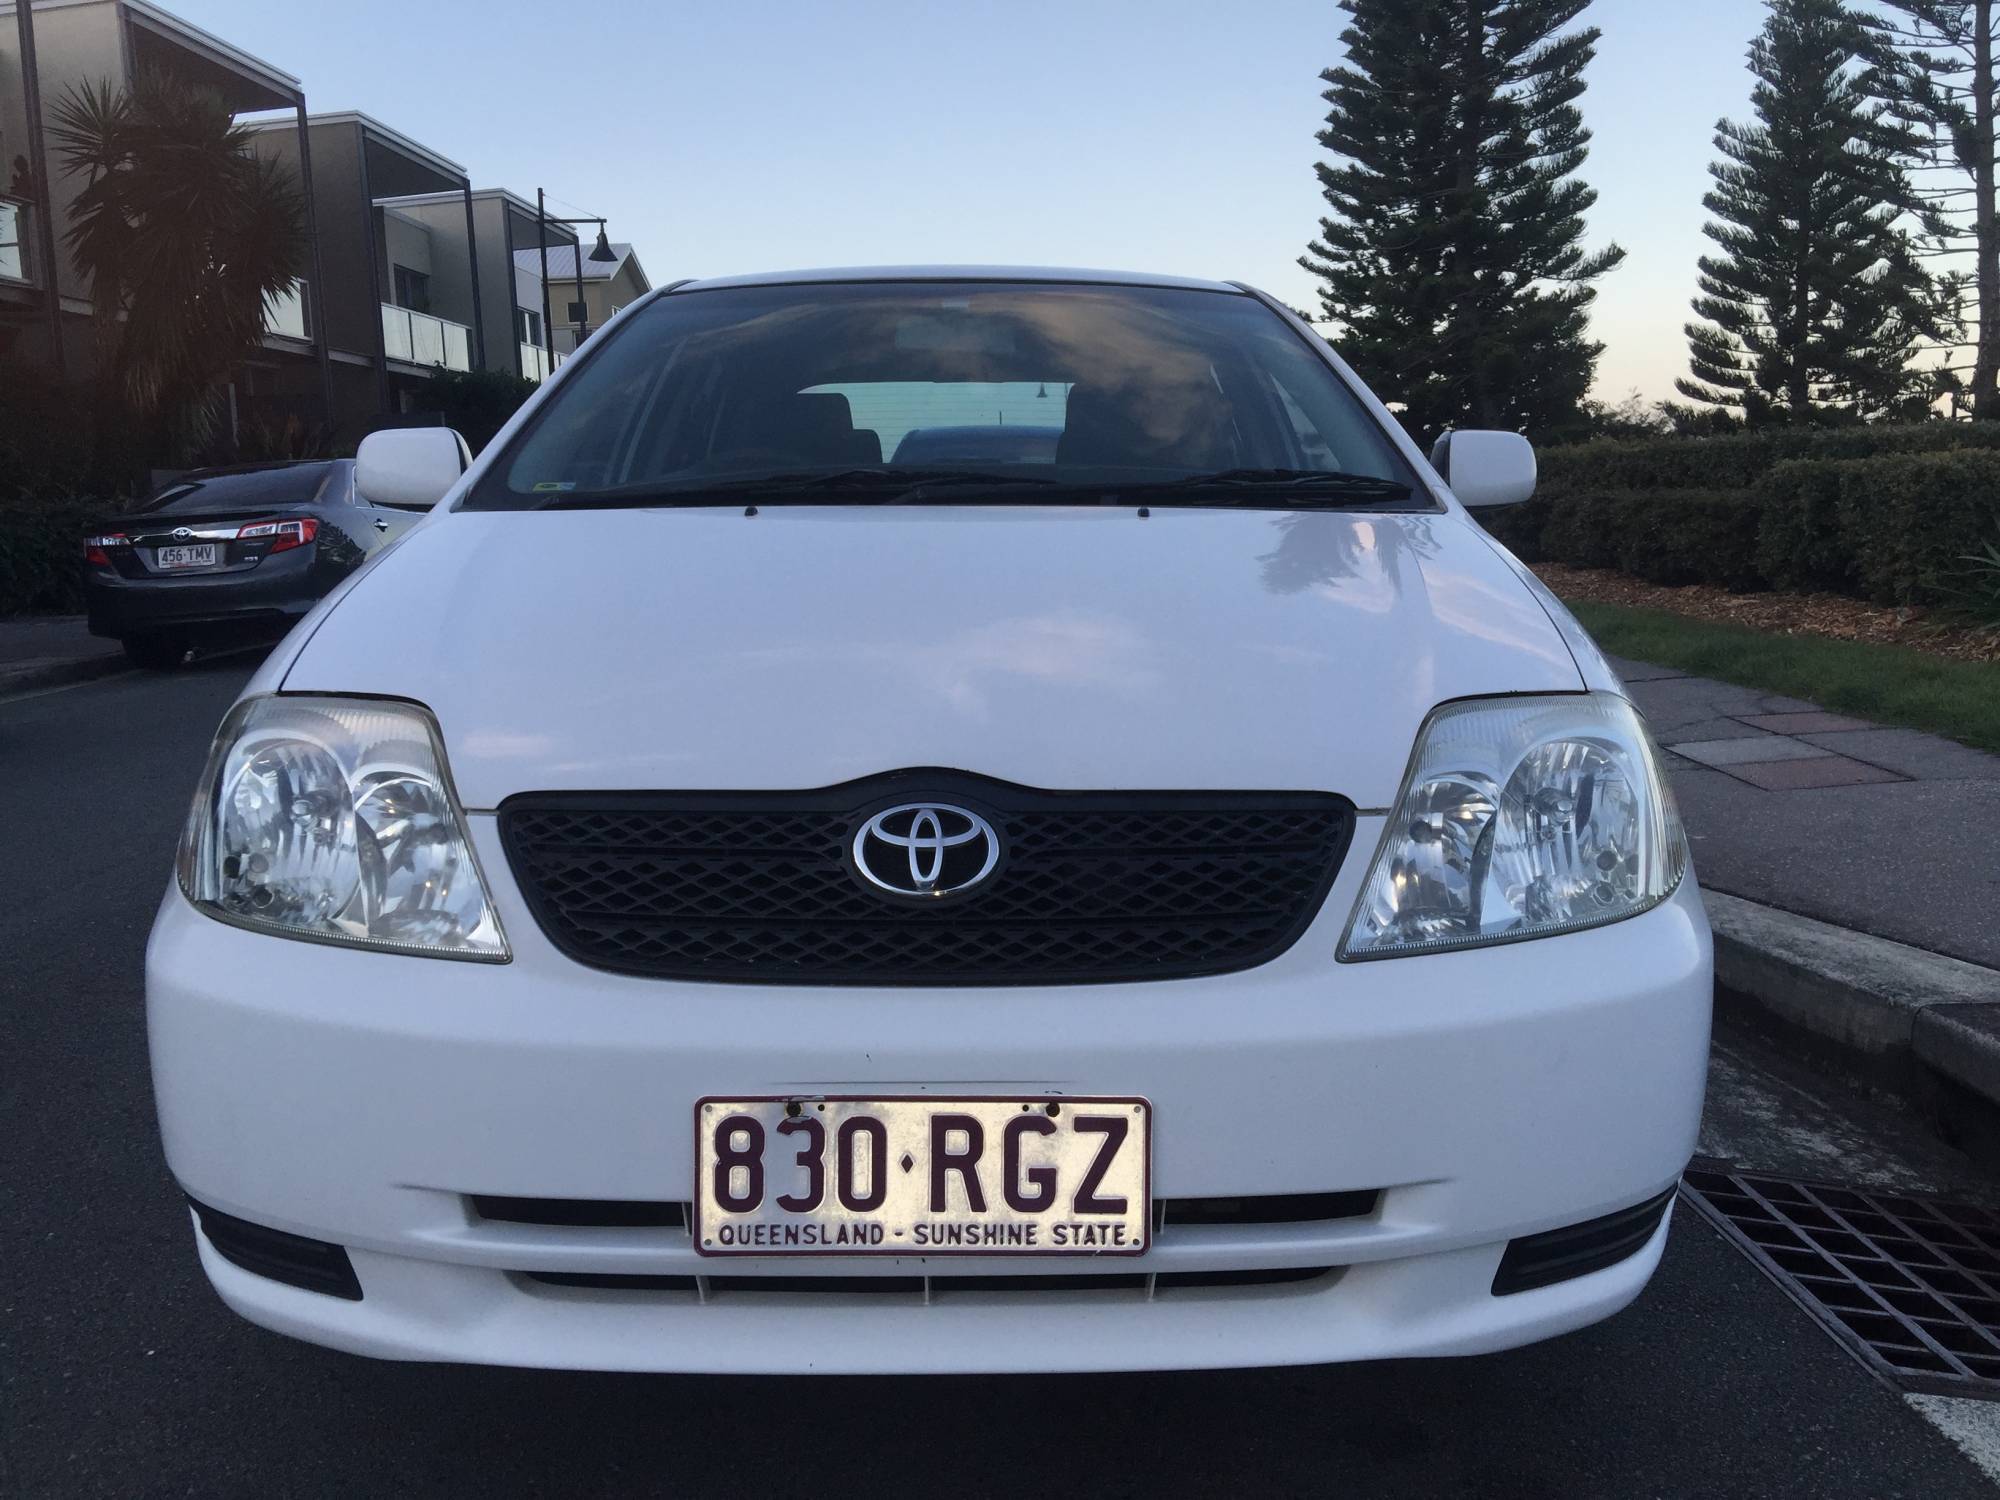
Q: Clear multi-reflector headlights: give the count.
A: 2